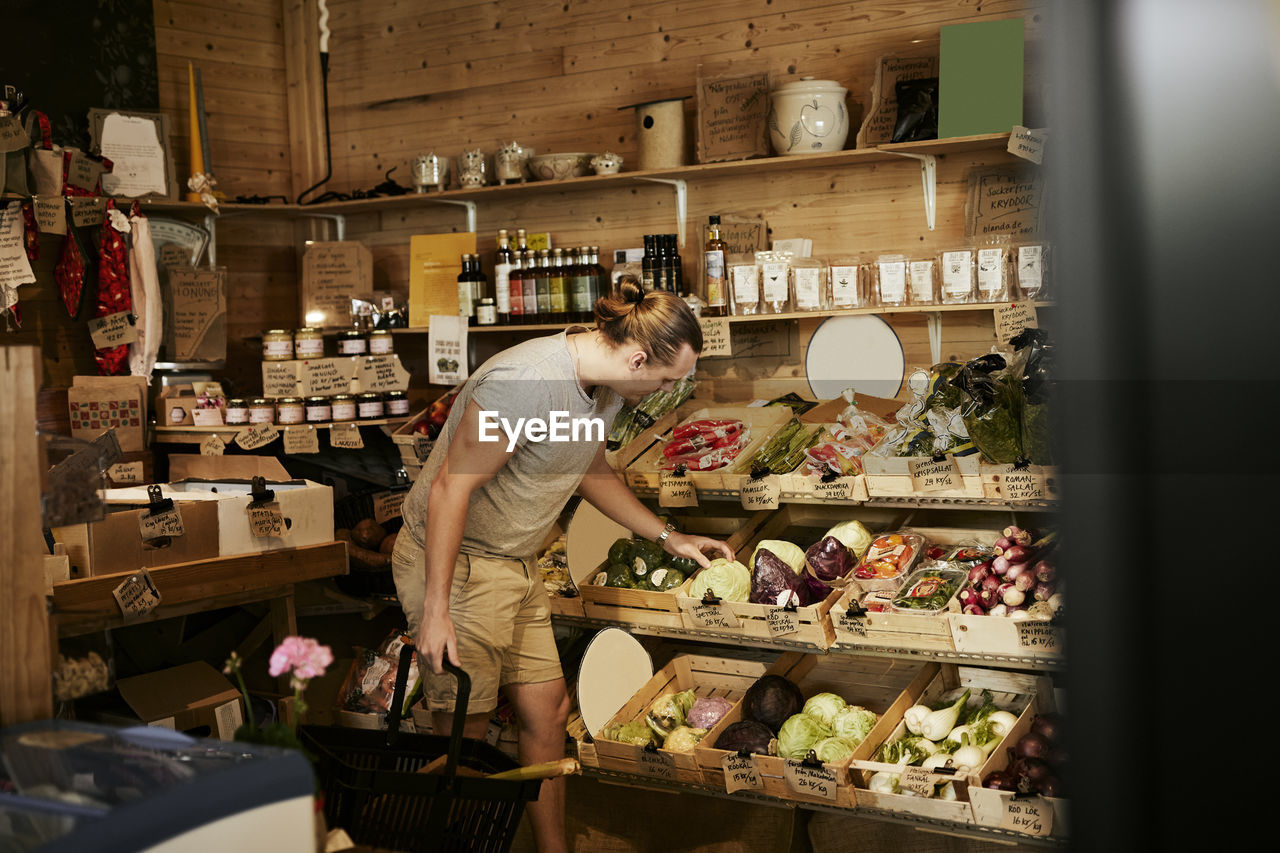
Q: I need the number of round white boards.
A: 3